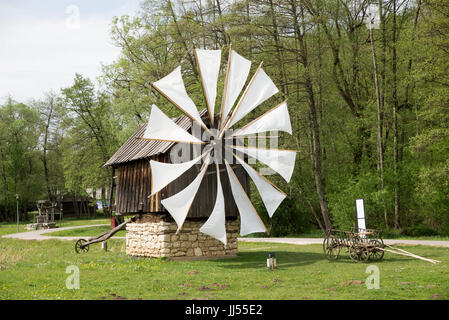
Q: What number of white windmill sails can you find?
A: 12